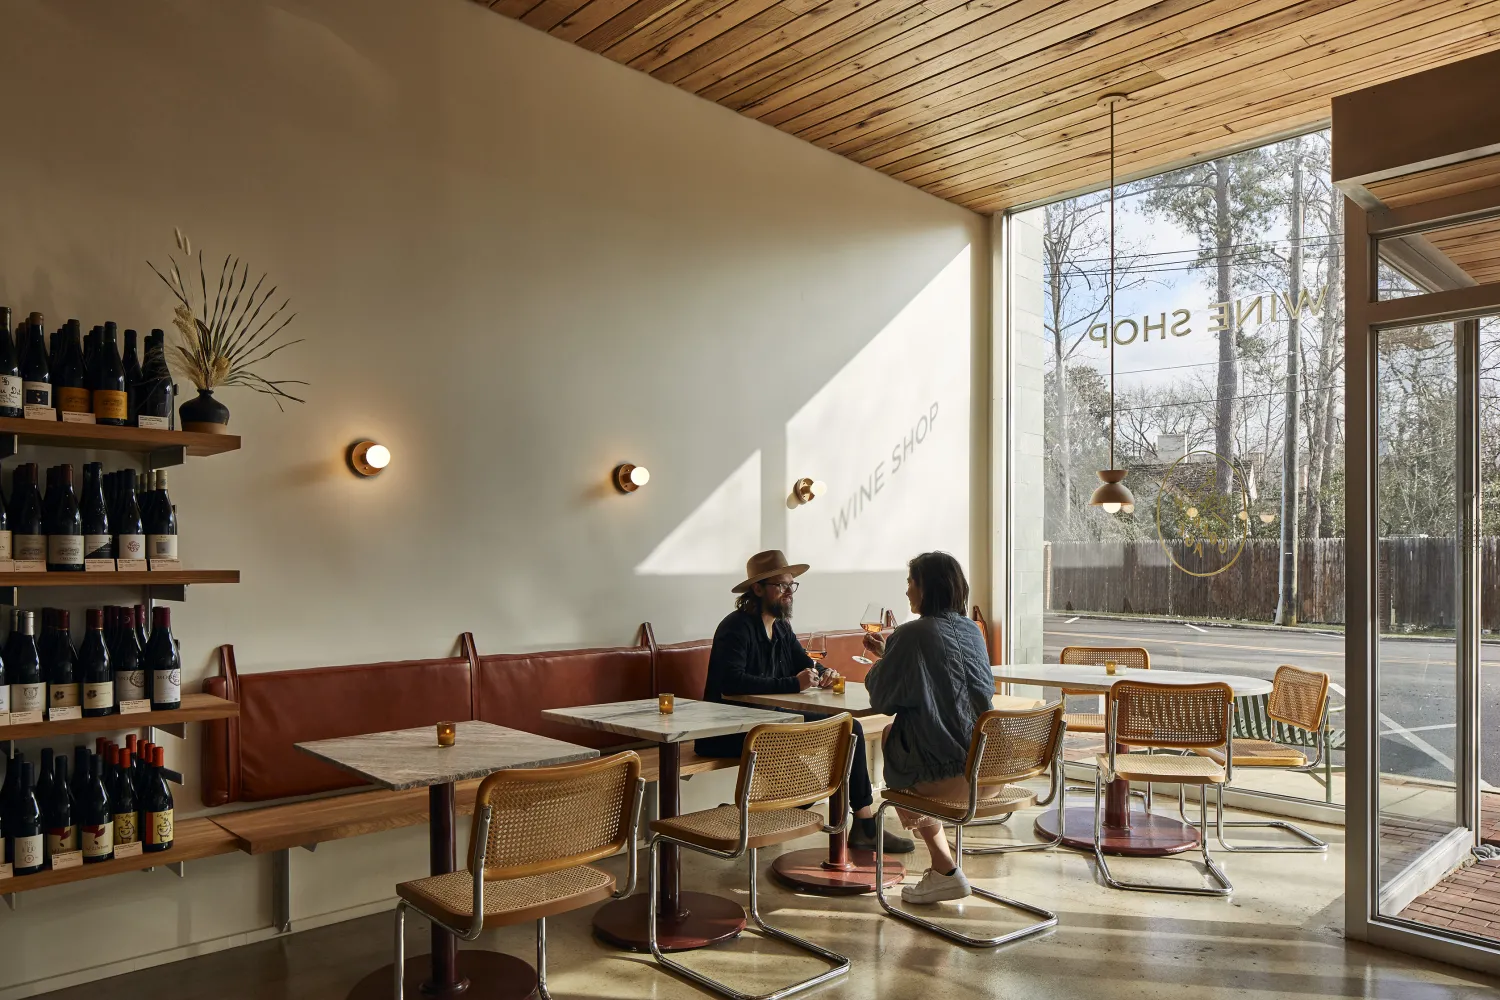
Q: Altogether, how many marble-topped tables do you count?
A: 4